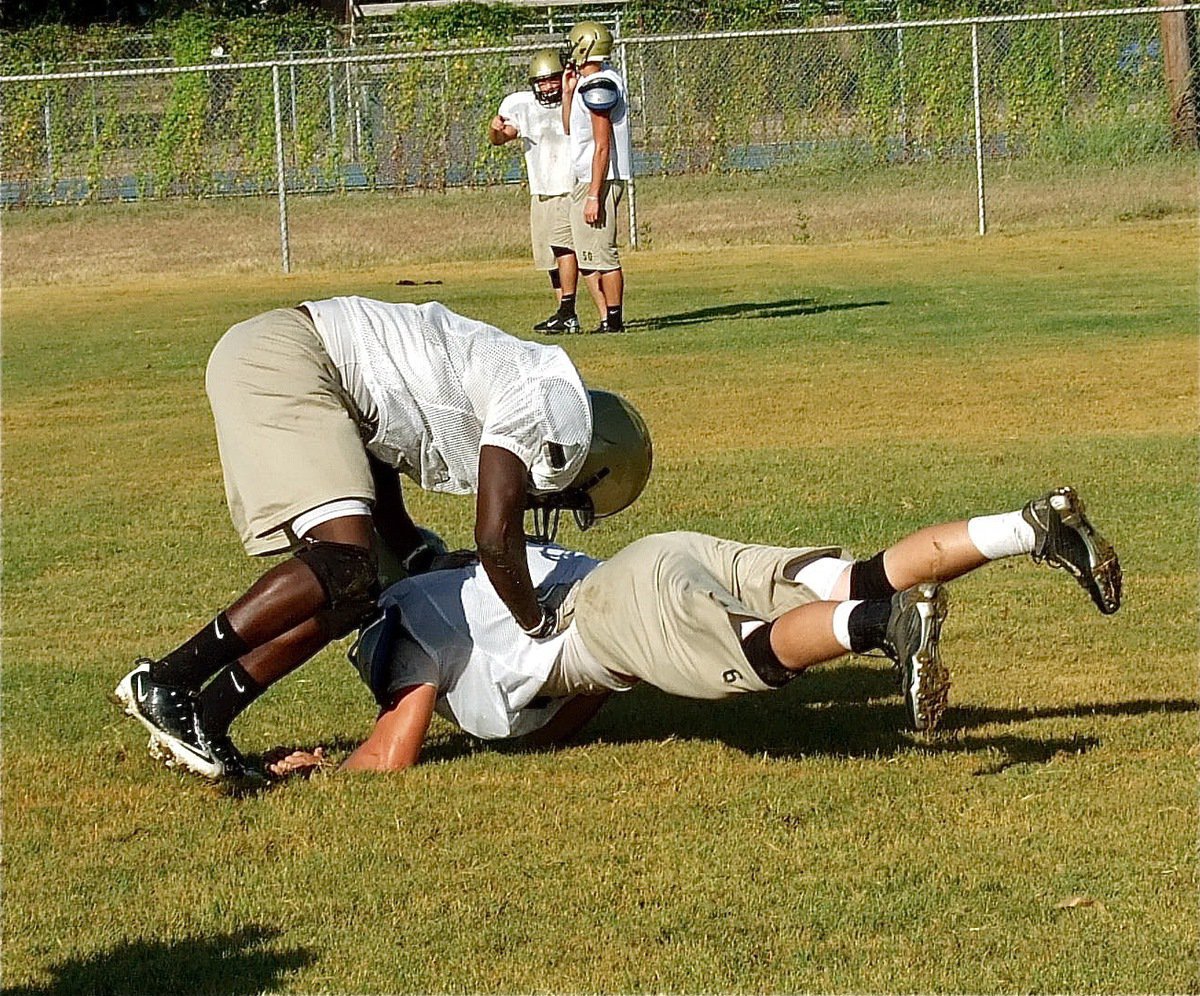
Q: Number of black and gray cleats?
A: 2